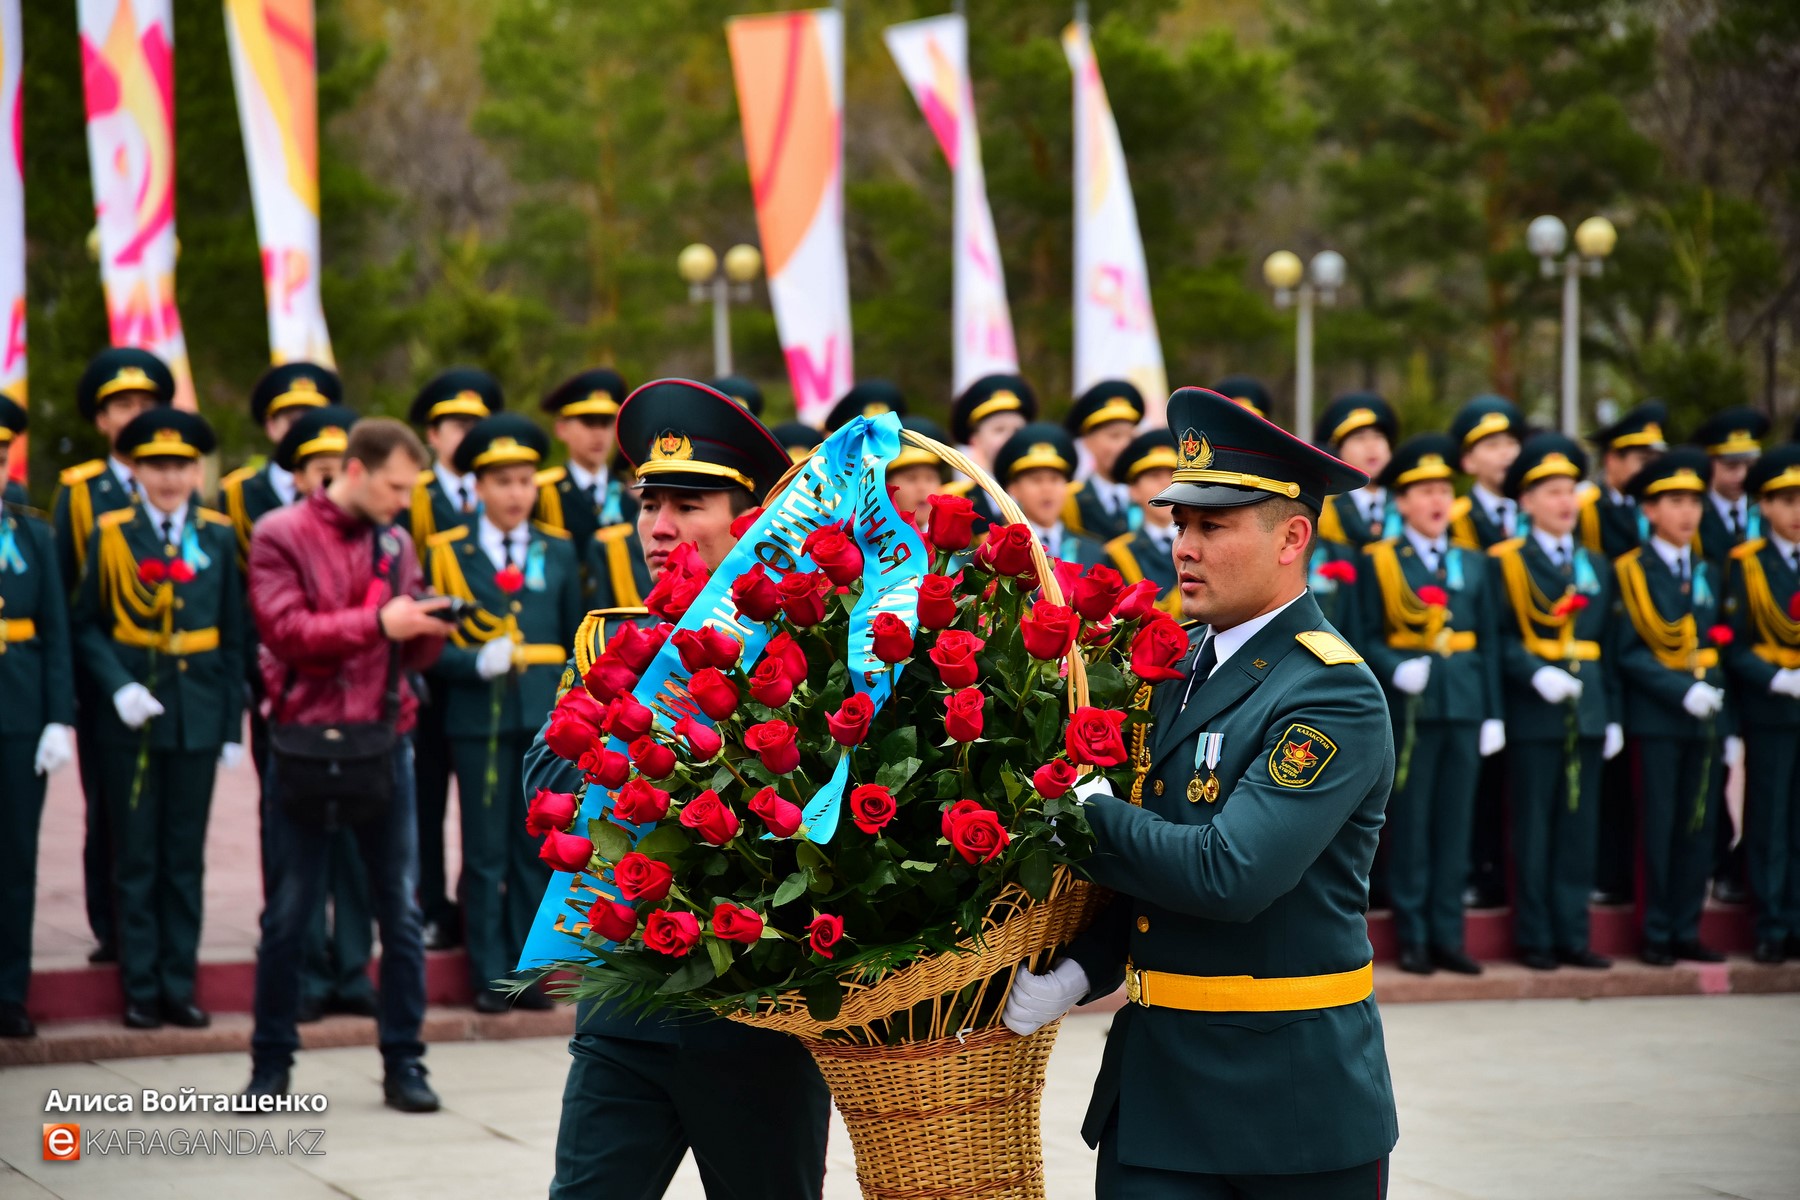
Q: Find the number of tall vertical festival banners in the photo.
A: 6